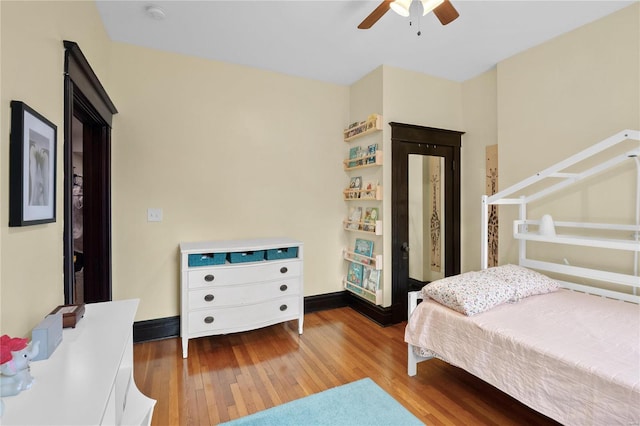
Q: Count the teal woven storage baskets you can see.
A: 3